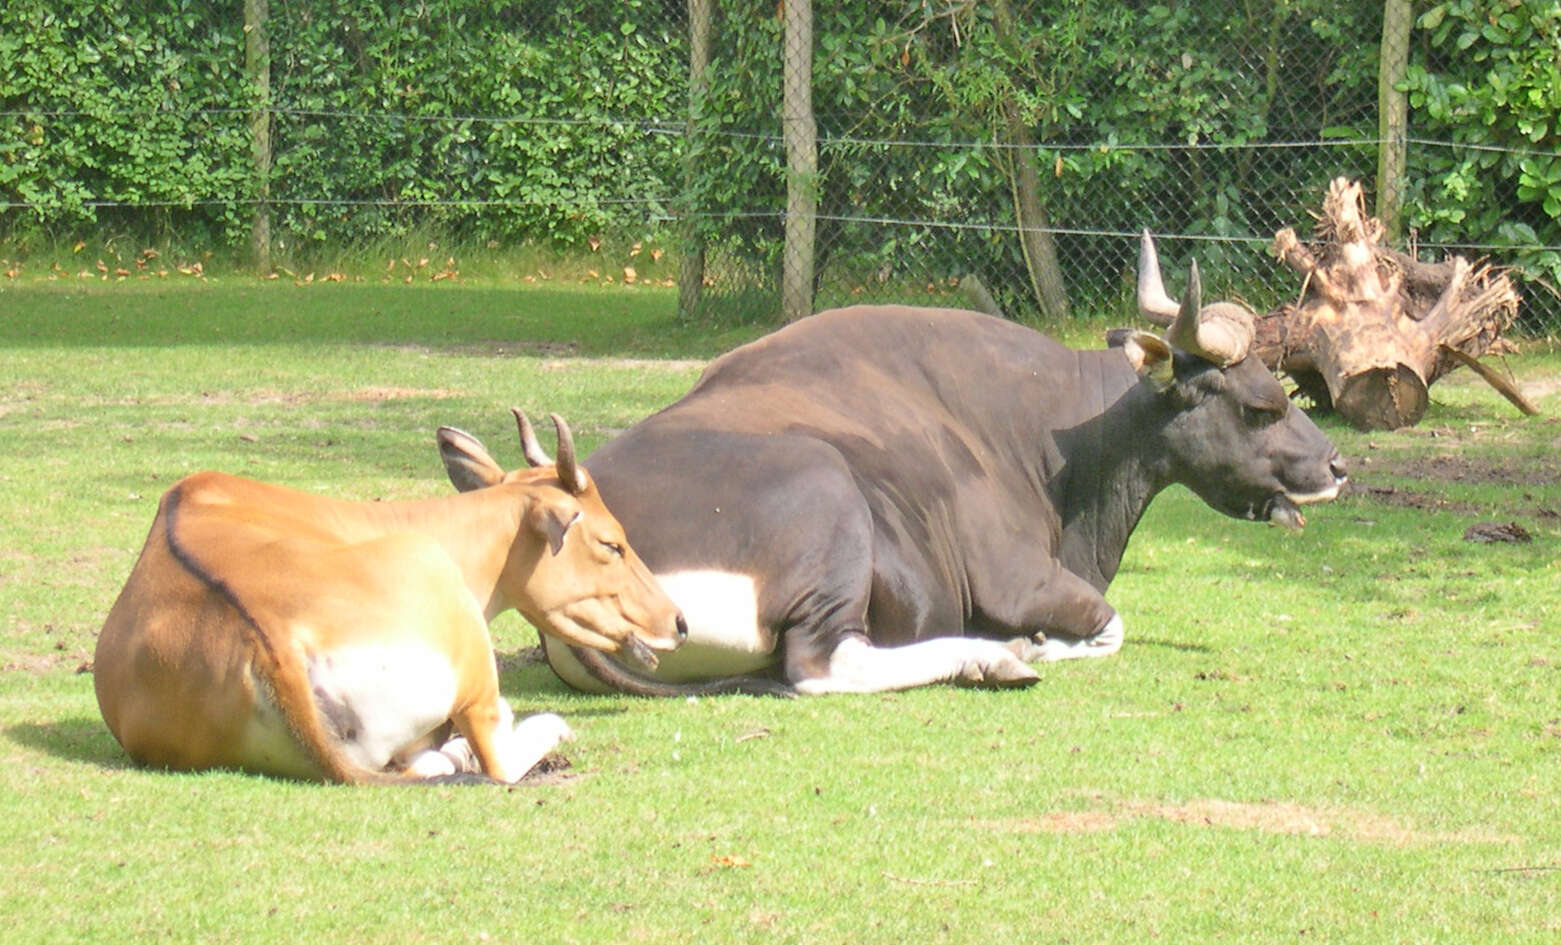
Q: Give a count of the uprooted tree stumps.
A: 1